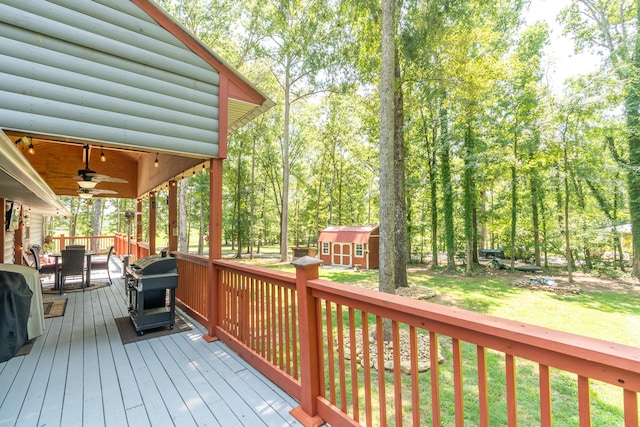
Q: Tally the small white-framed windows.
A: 2